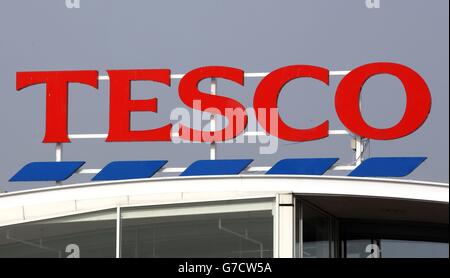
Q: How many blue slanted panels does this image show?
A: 5